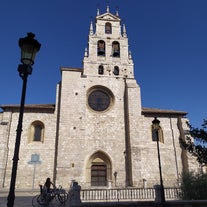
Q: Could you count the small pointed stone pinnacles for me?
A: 7